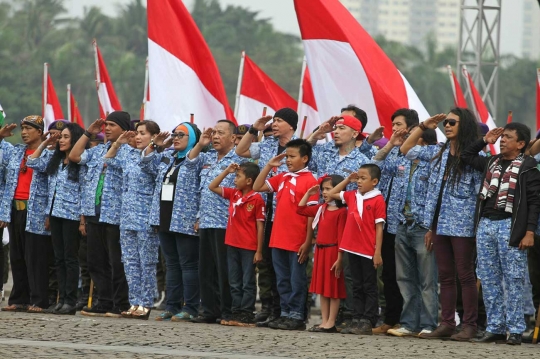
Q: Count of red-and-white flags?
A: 11